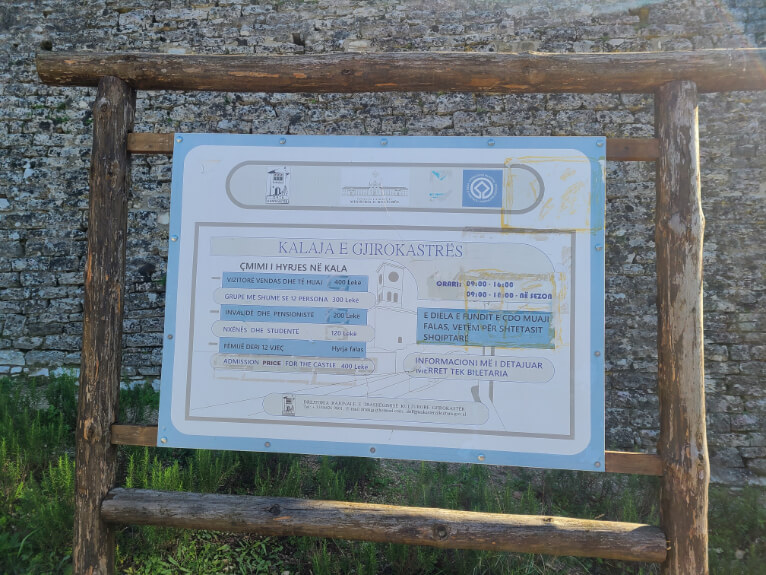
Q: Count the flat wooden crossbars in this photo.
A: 2